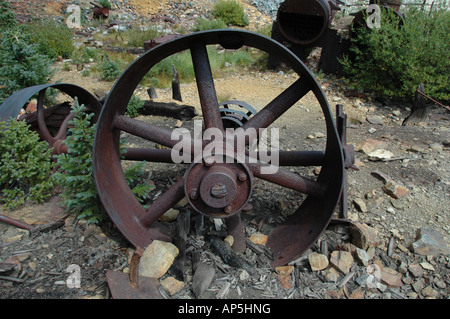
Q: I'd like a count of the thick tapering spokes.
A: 6